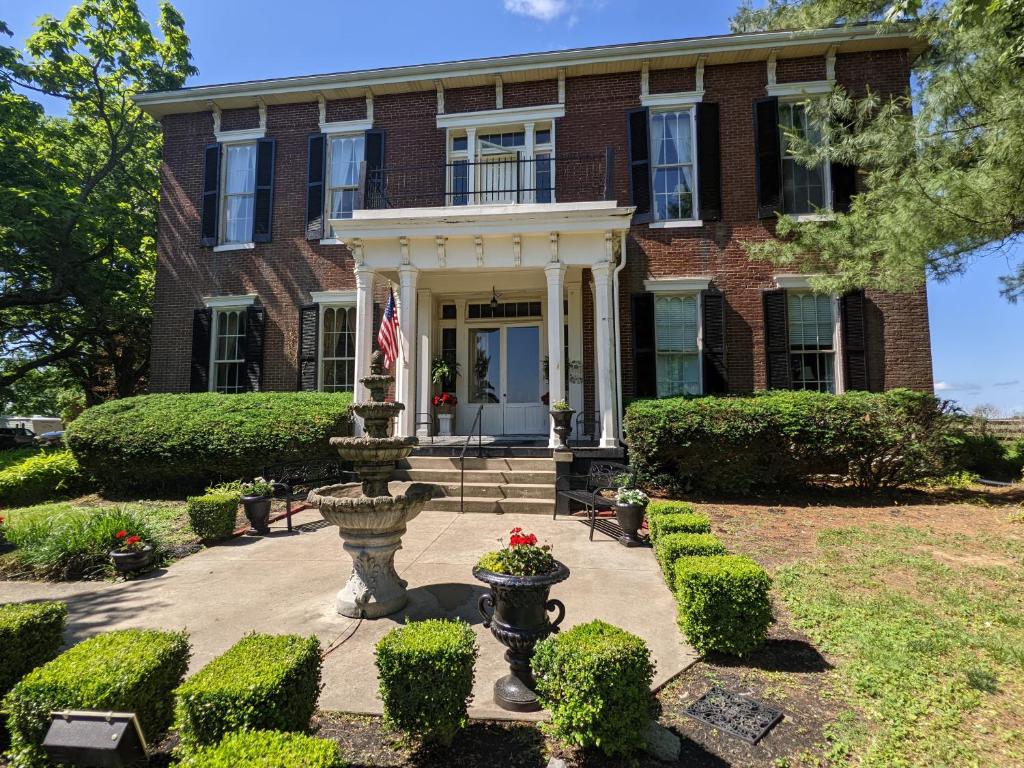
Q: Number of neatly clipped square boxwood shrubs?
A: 11